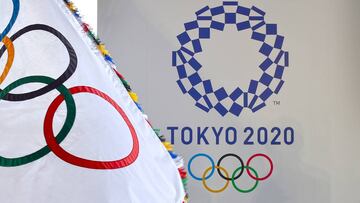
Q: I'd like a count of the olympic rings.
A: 10